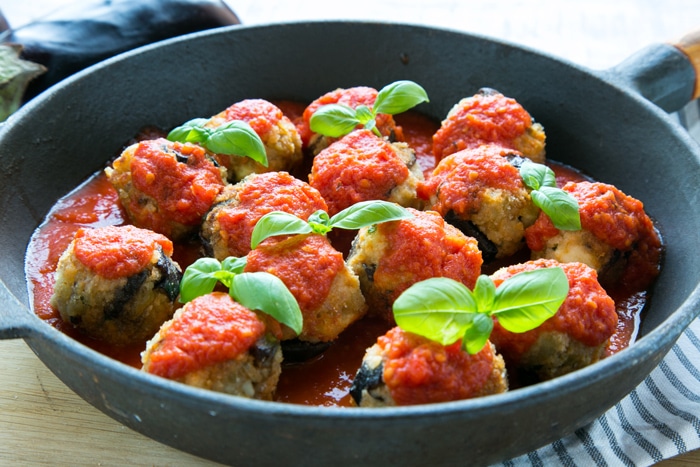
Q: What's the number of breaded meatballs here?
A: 14